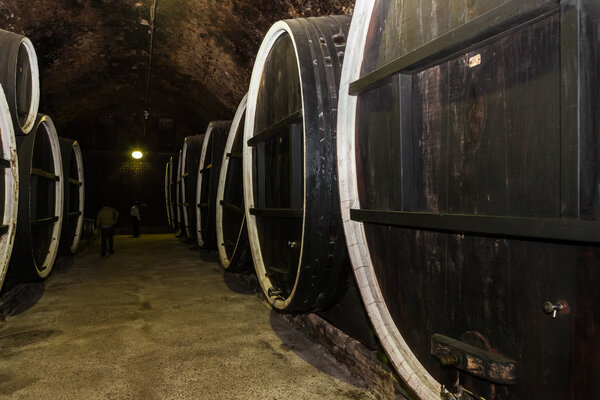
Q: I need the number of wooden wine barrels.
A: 12